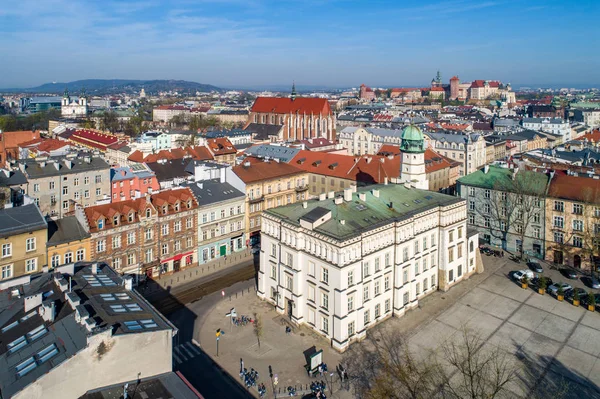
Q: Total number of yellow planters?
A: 5